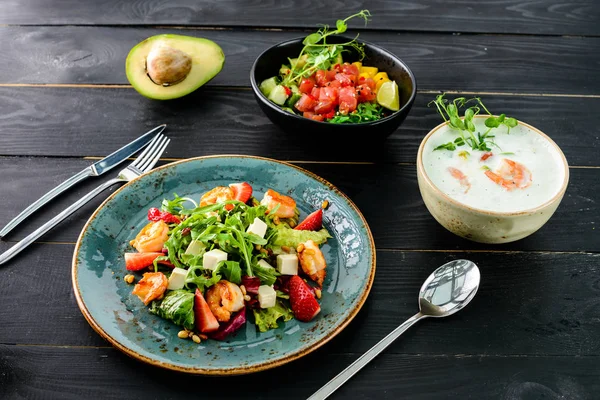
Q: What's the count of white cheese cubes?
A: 7